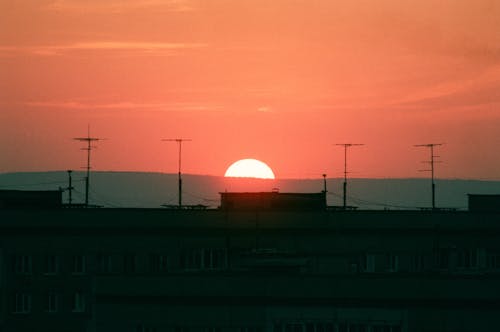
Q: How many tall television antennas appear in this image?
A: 4